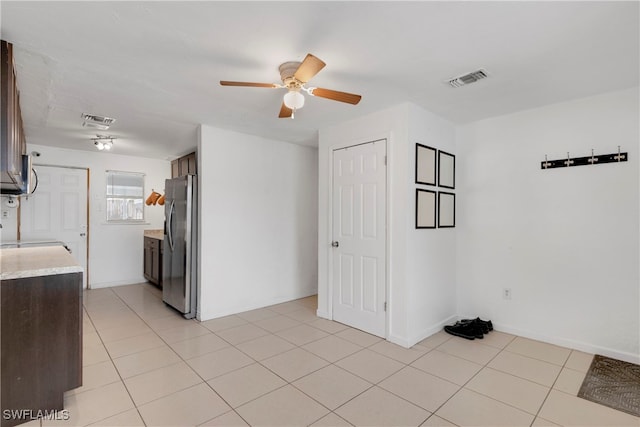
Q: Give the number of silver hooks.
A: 4